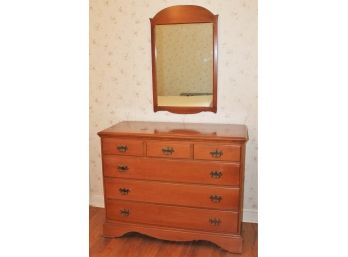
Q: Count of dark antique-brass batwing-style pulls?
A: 9